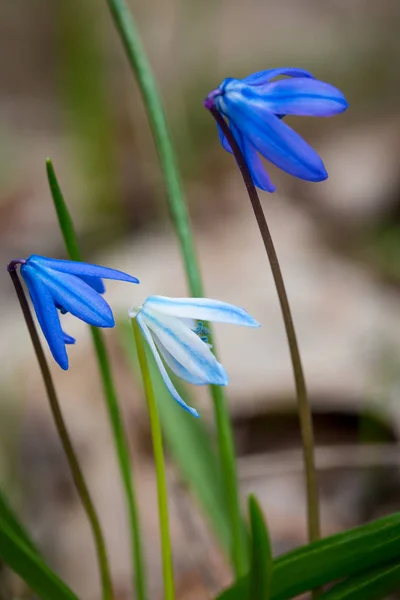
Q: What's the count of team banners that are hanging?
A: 0